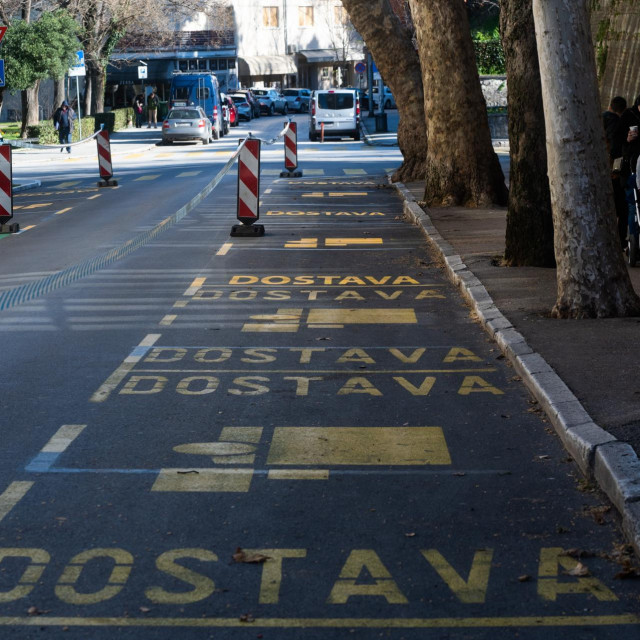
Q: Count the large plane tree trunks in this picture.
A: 4